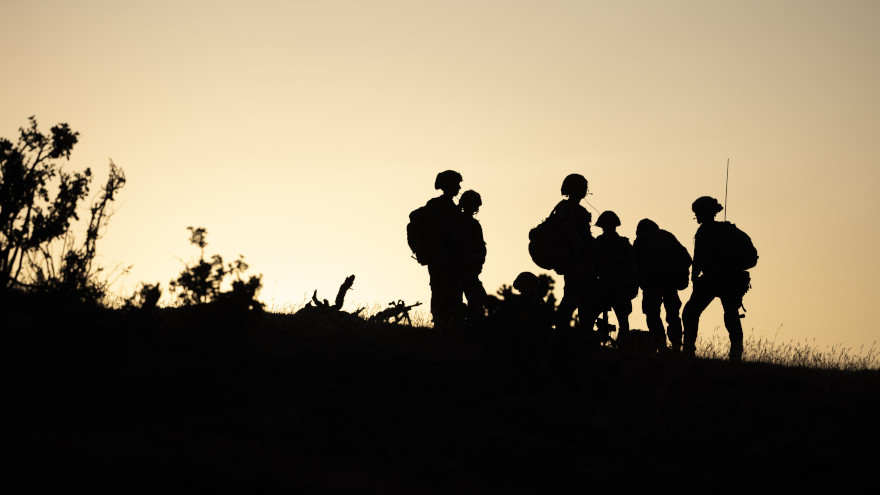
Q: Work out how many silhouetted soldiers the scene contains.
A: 7